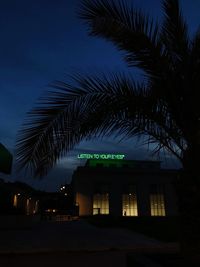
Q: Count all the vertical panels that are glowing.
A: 3